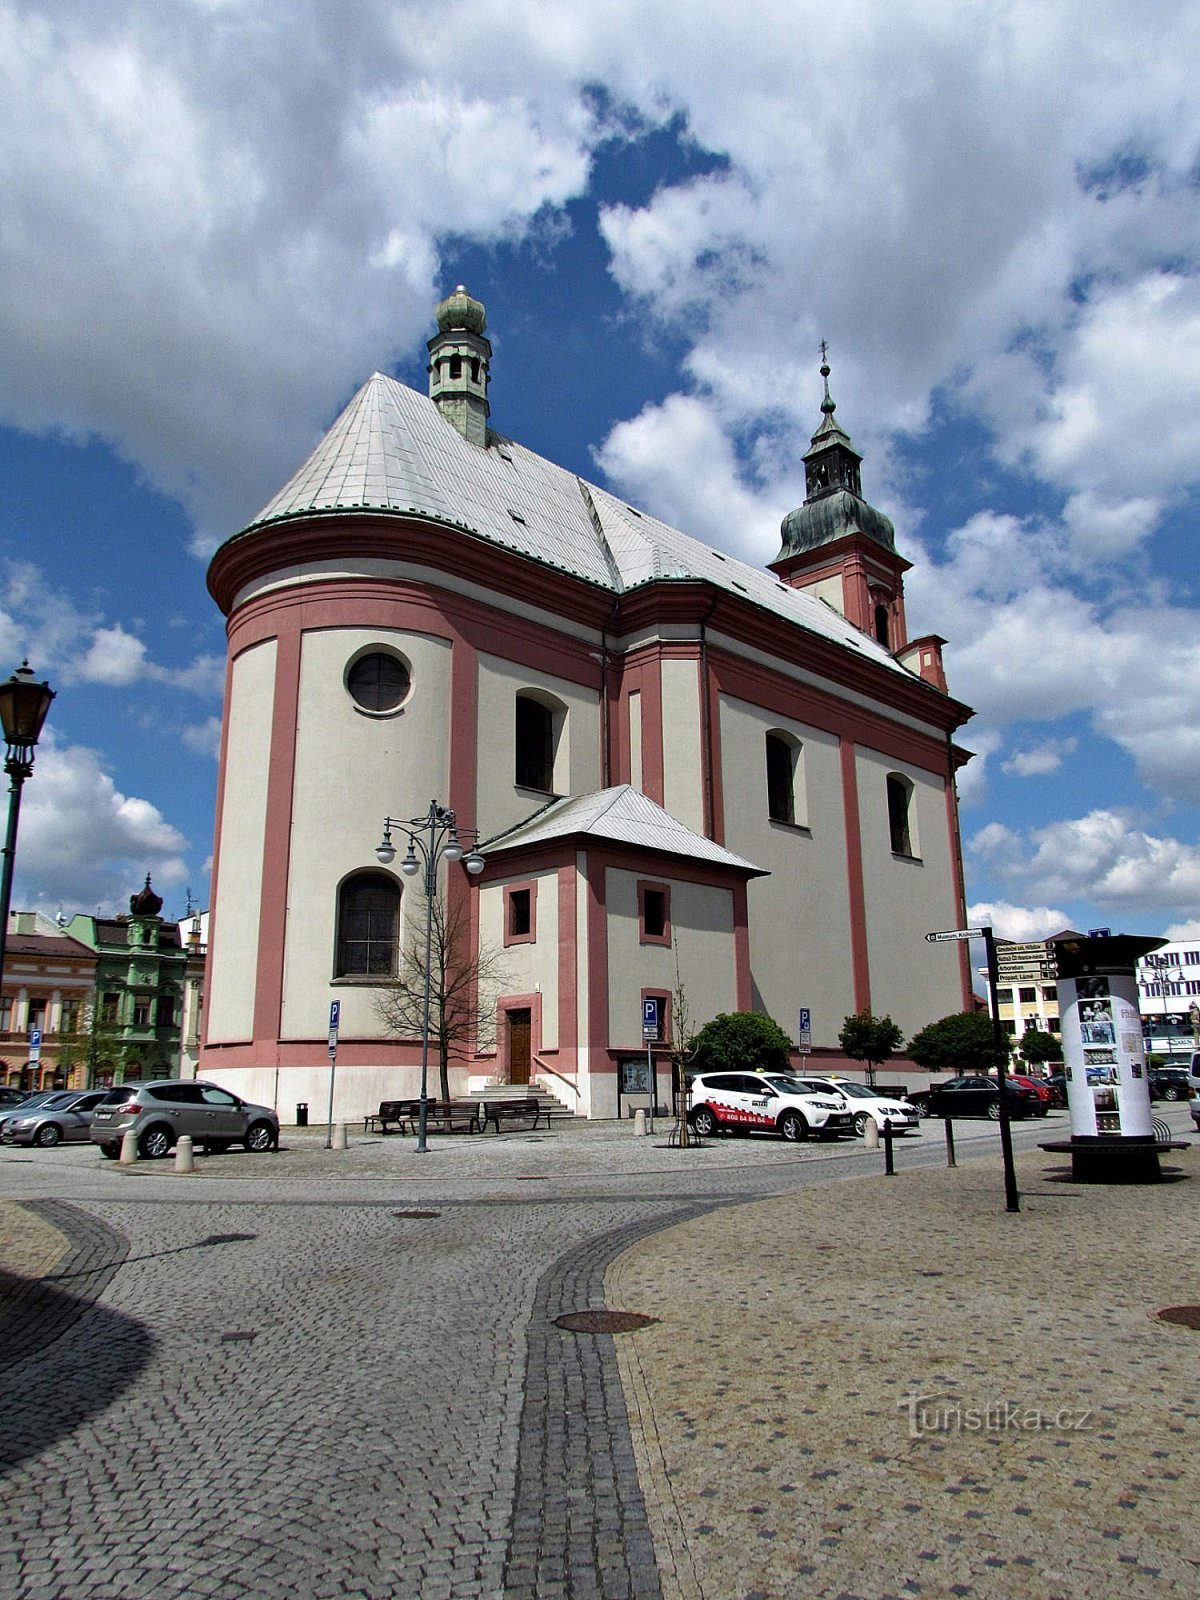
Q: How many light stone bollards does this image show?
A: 5